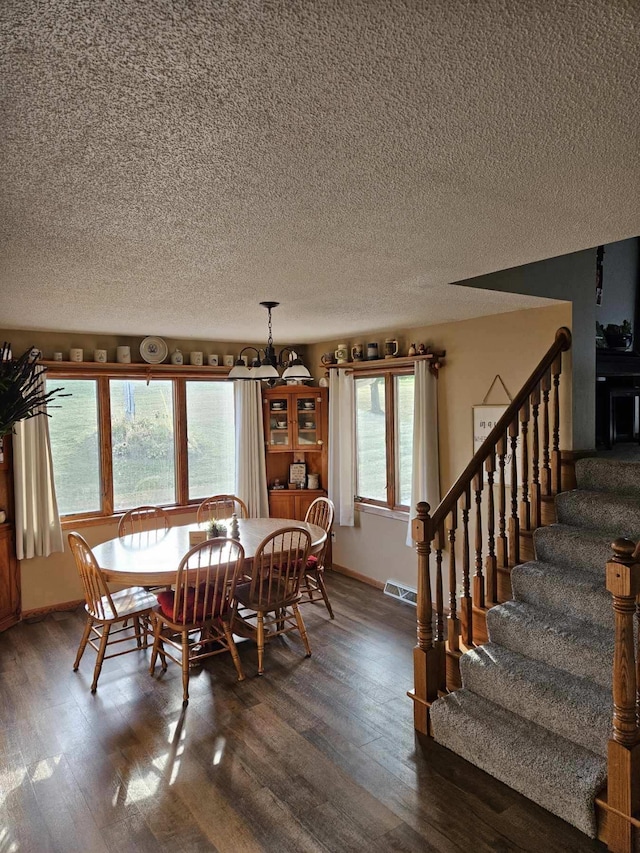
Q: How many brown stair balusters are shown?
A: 11